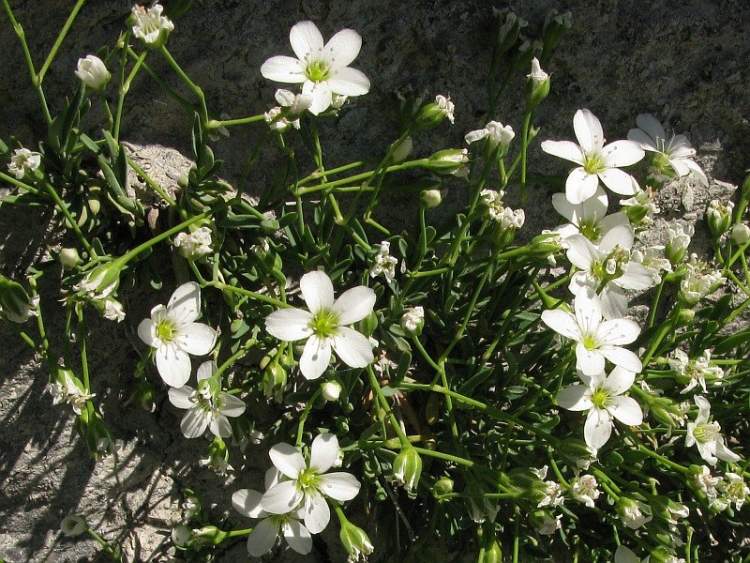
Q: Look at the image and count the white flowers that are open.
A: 13